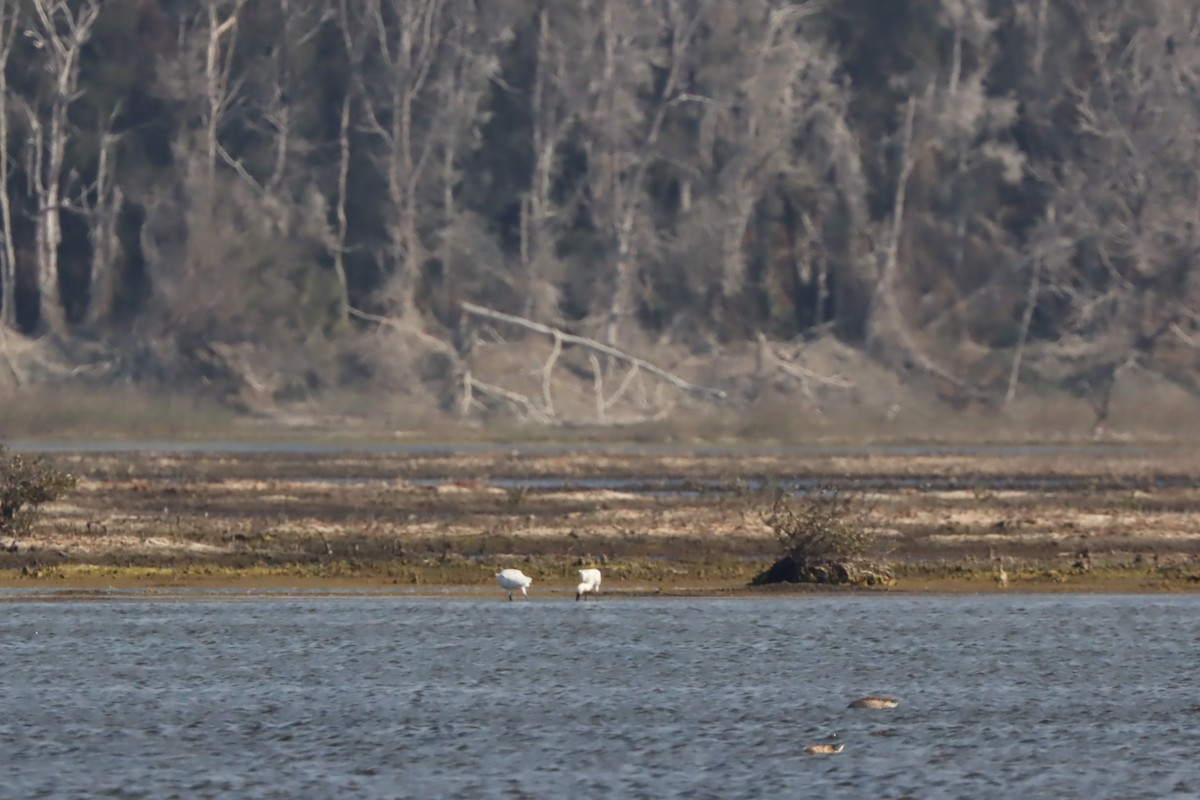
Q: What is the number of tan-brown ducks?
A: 2